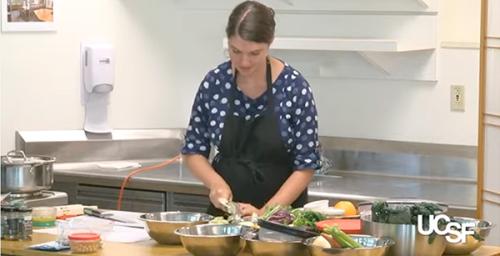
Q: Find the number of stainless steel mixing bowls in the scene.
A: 5